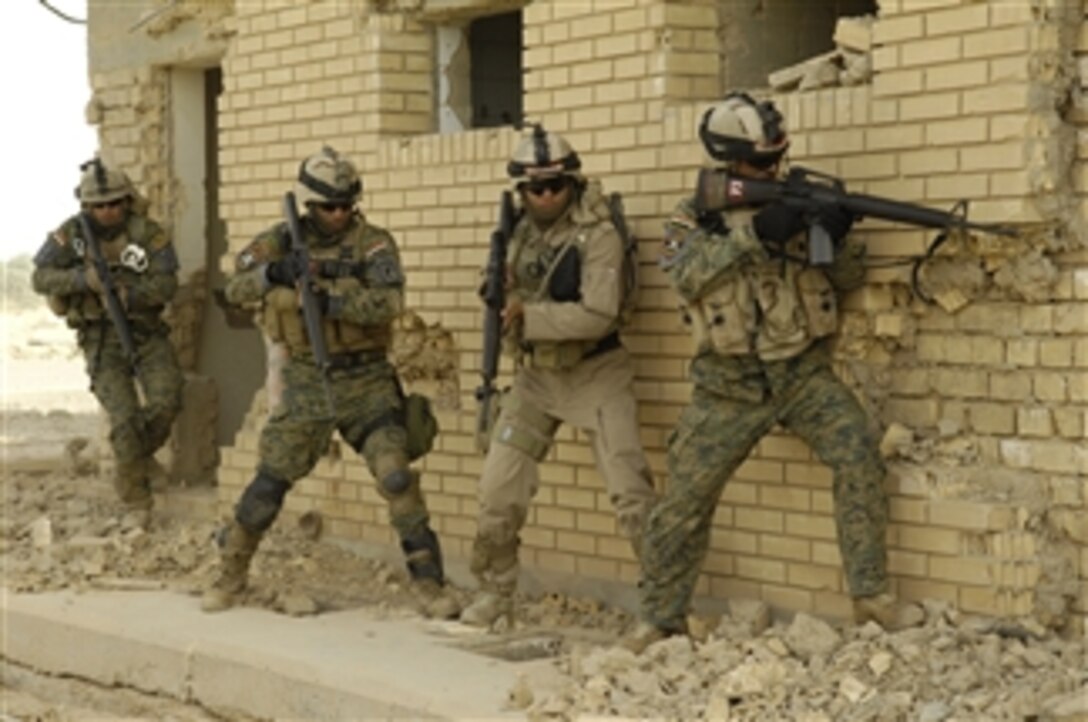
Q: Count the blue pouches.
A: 0